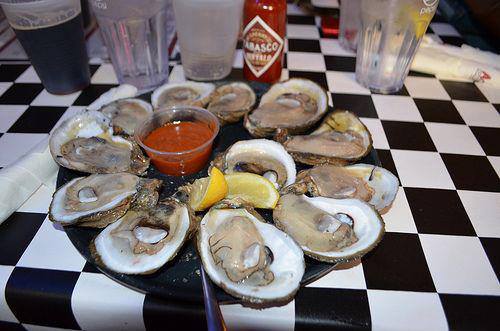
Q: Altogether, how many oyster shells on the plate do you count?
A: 12